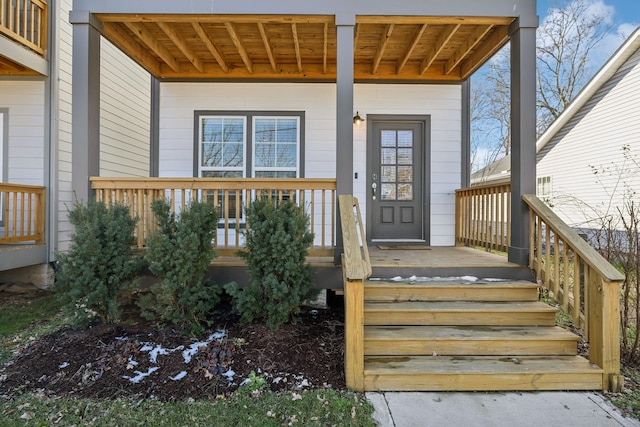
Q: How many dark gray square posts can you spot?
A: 3